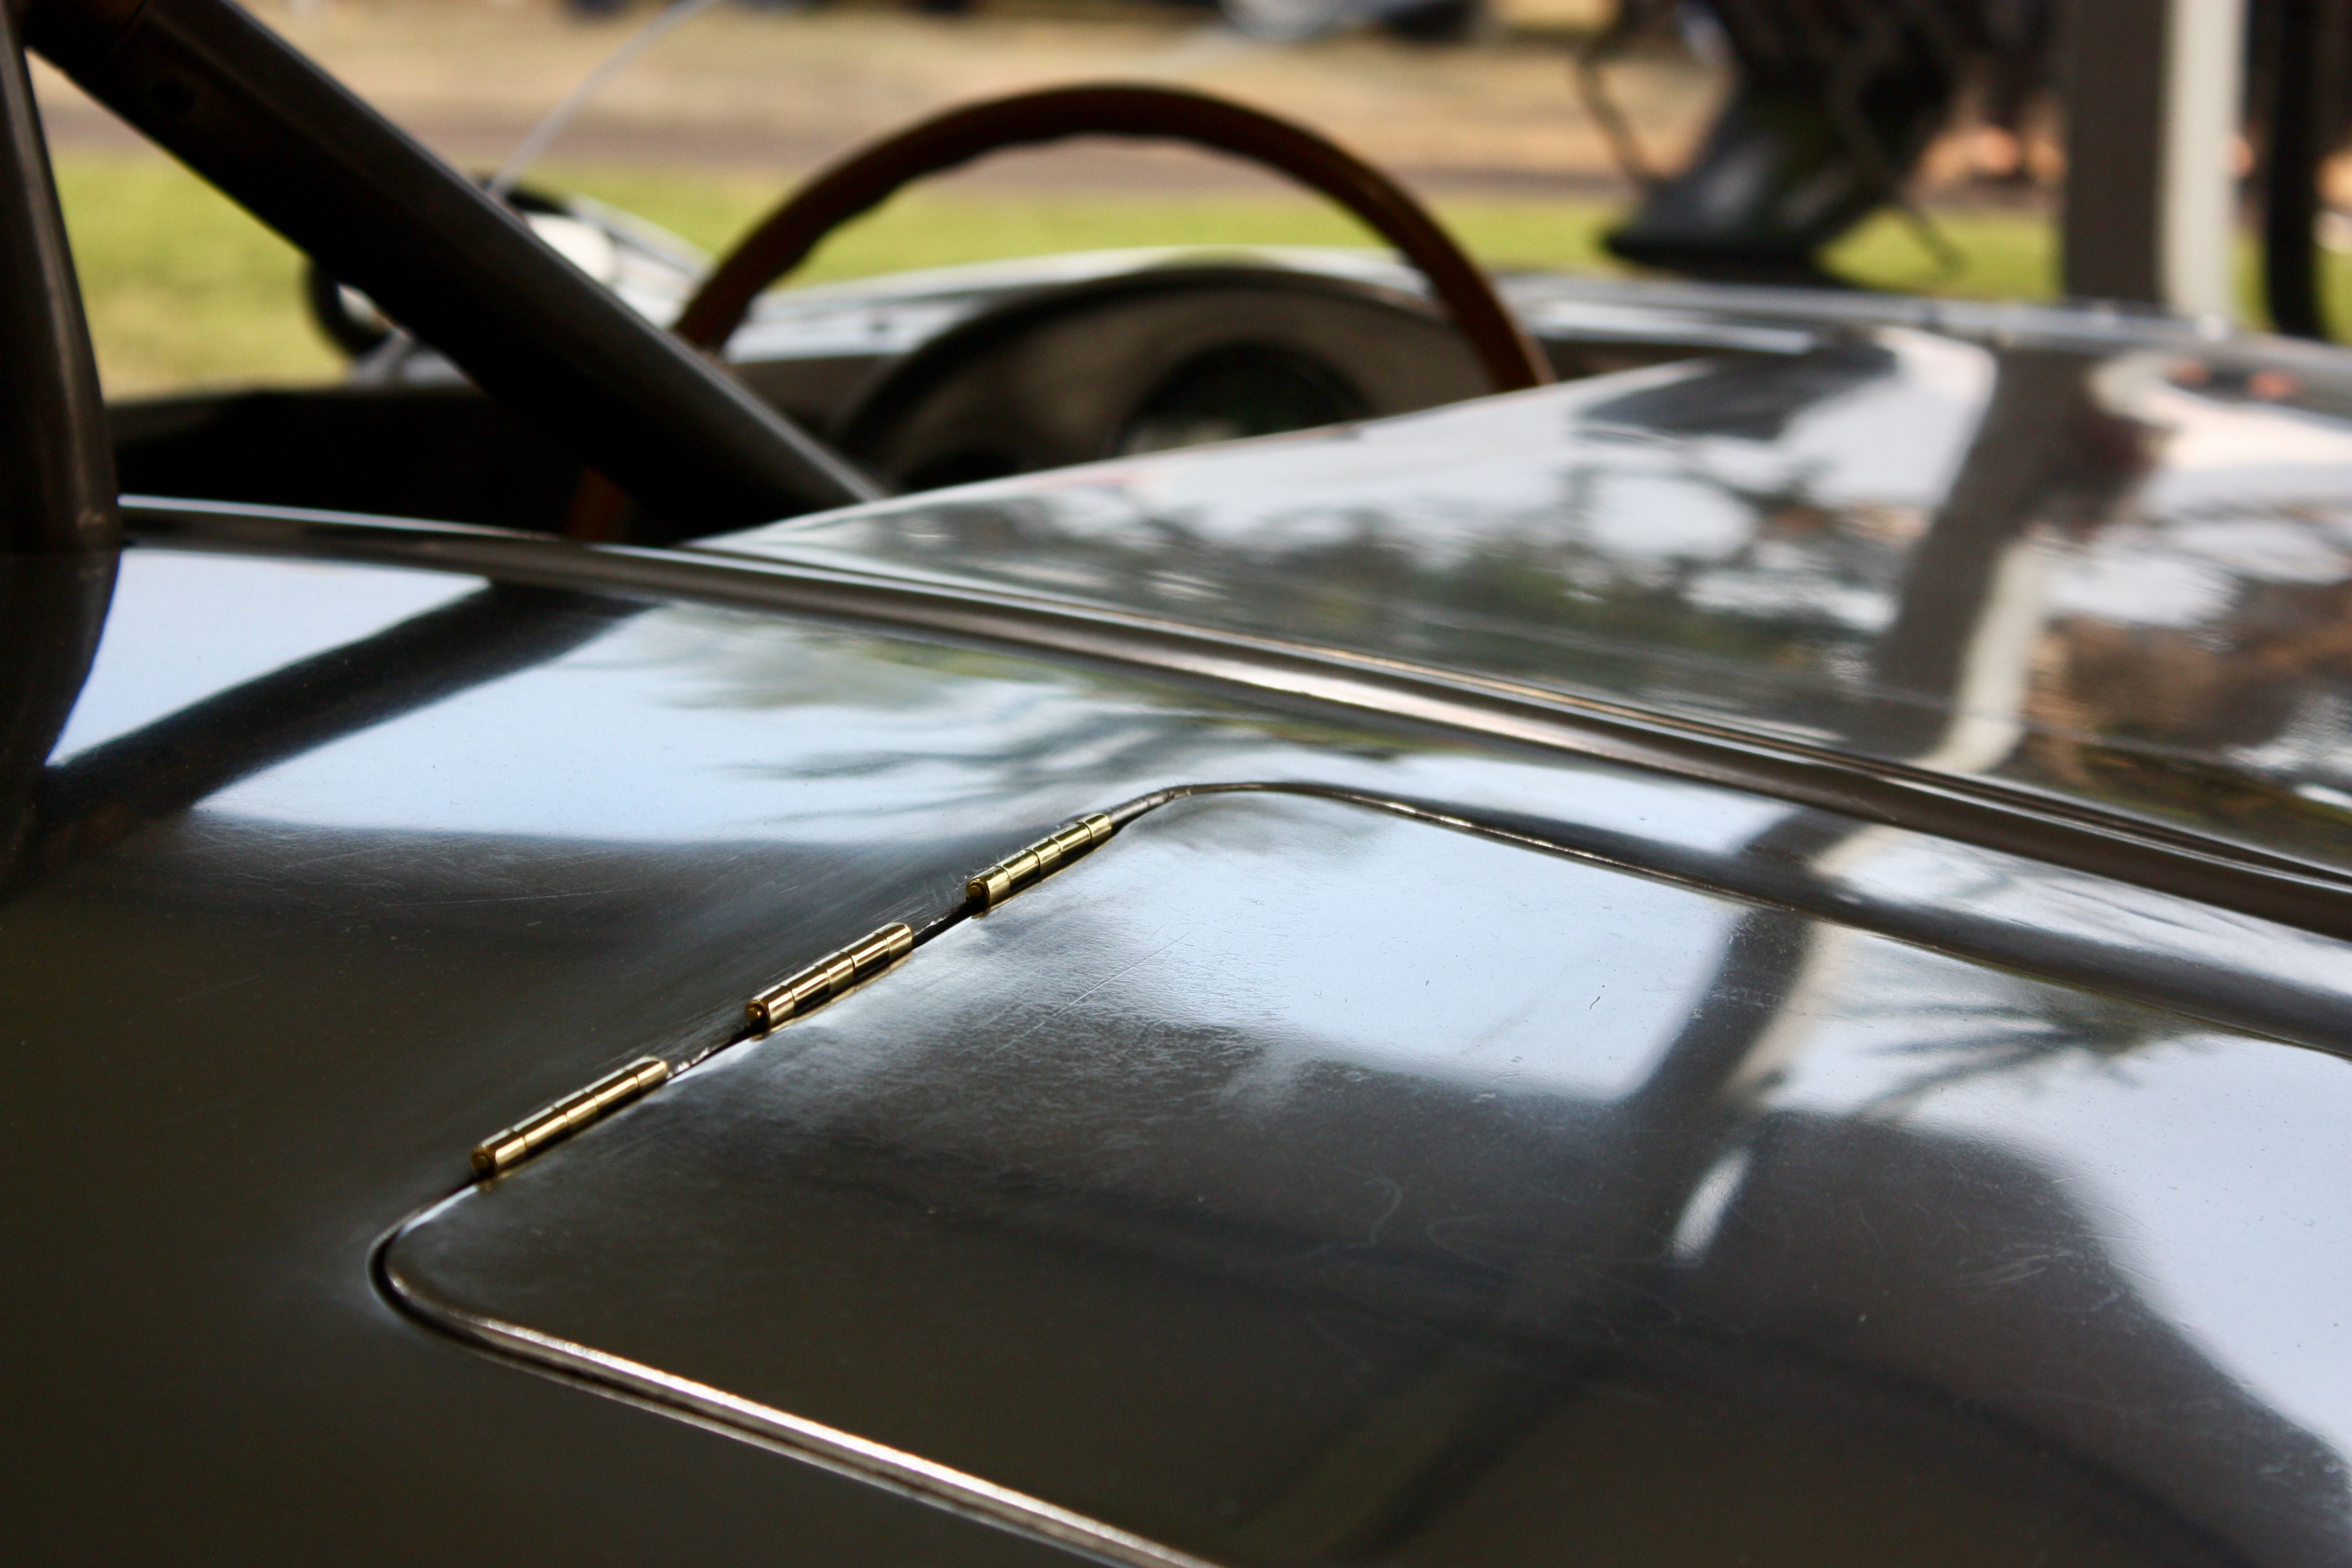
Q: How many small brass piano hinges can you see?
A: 3